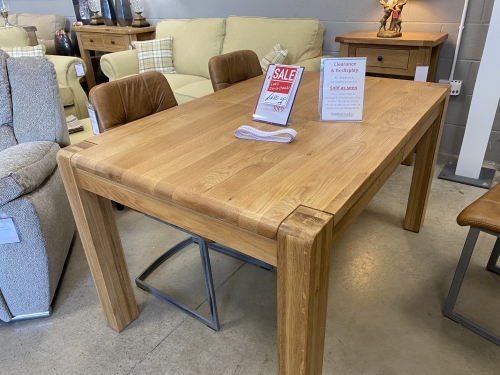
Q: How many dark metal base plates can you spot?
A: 1